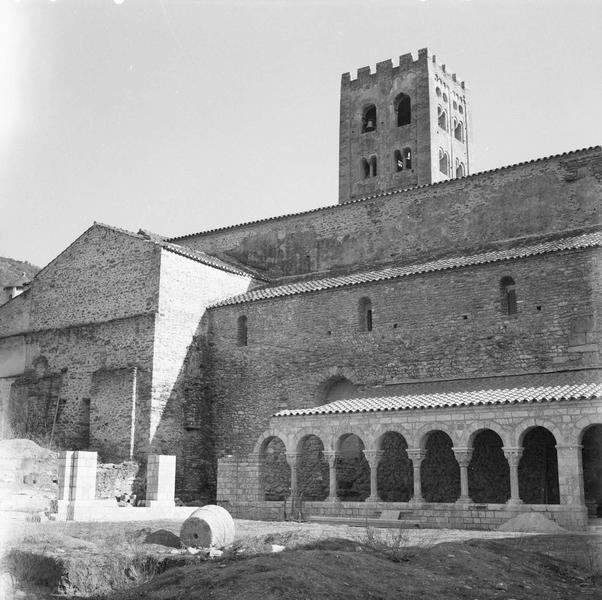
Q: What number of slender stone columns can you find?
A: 6